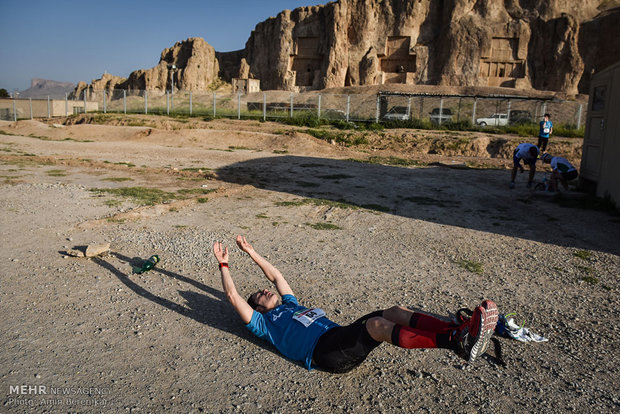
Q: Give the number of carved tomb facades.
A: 3